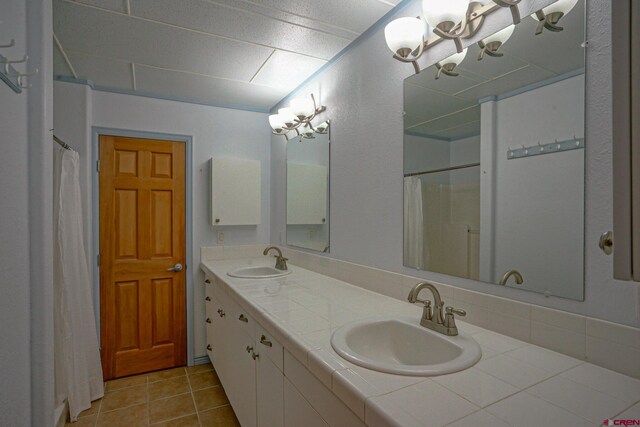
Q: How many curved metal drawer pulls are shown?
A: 6